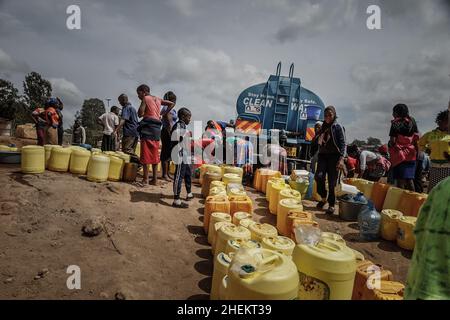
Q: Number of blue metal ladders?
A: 1